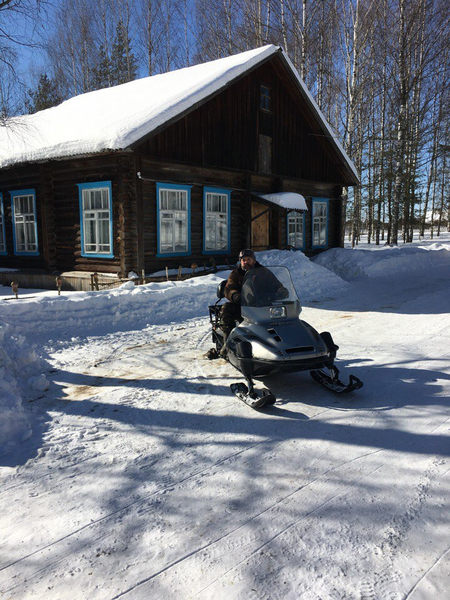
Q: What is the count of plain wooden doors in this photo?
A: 1